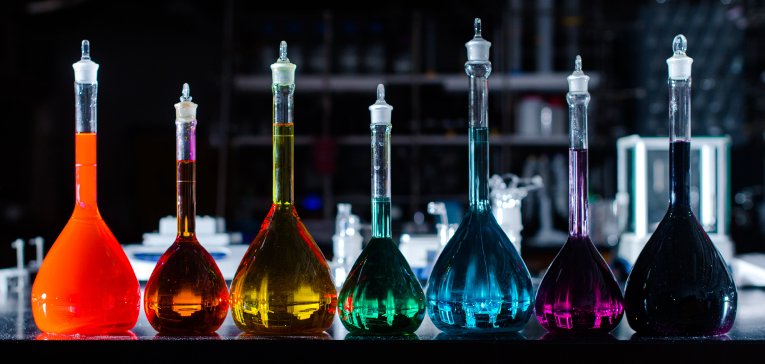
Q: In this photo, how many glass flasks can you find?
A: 7